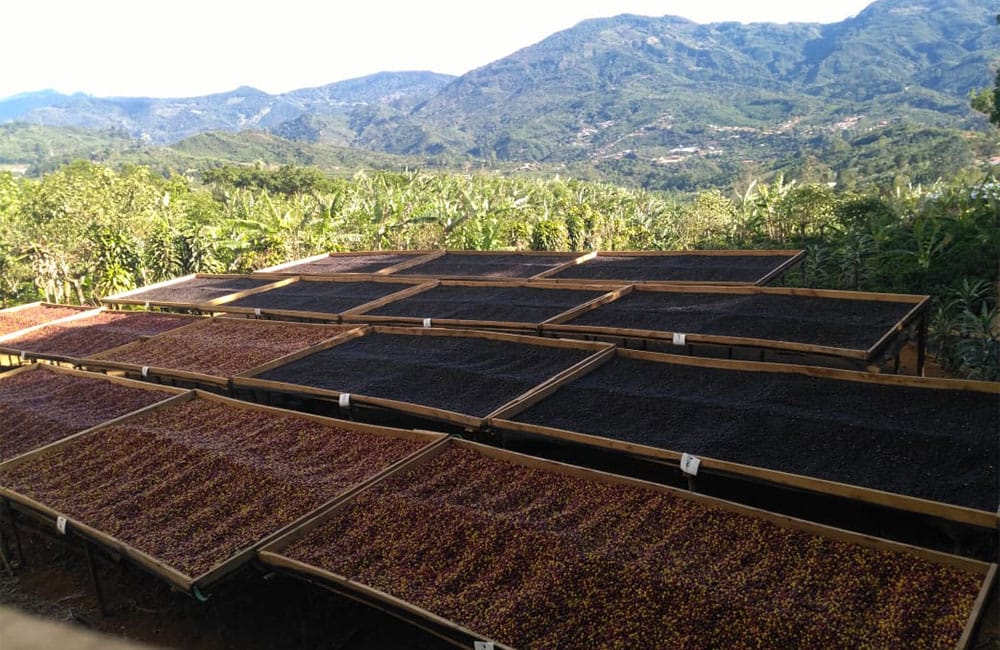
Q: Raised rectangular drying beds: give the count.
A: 15